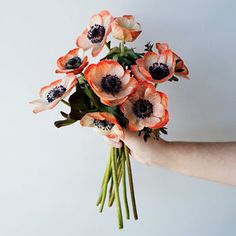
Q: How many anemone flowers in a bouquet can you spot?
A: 9